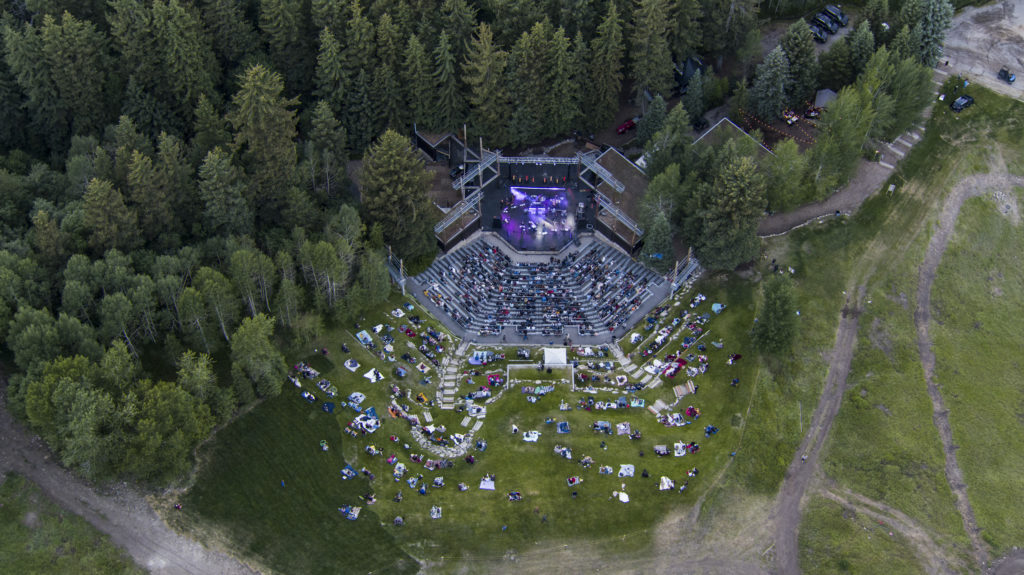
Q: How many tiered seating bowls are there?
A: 1